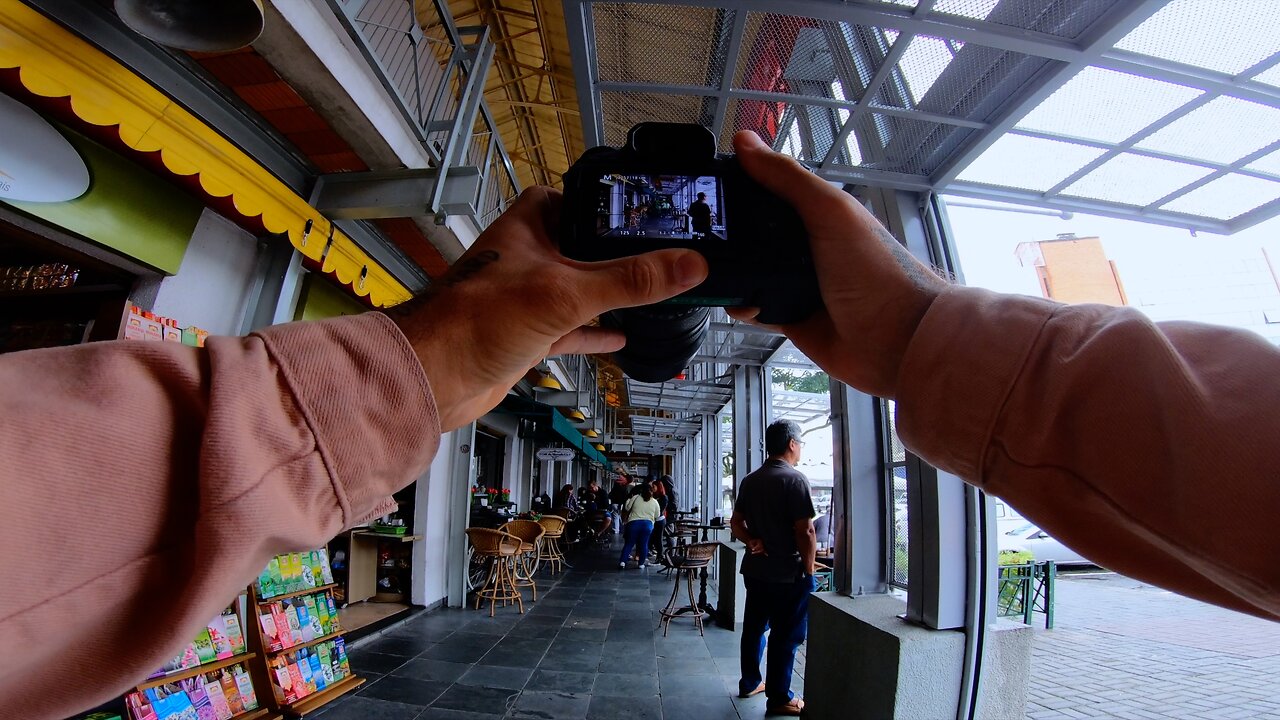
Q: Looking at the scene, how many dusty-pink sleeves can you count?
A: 2